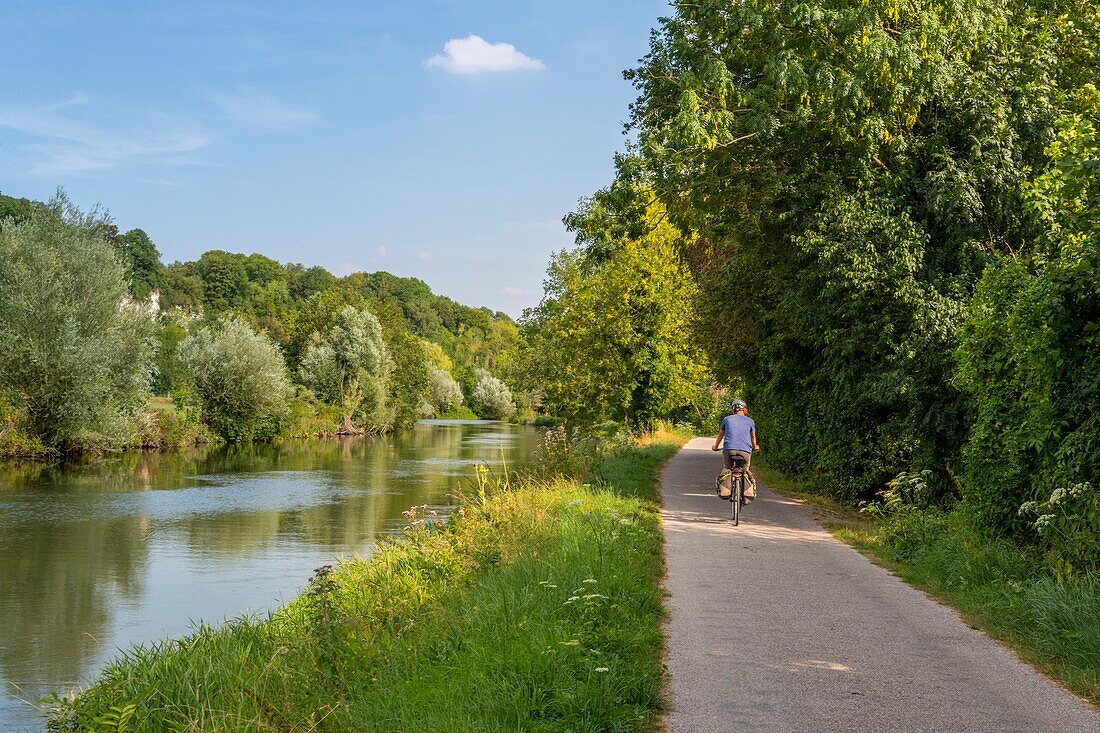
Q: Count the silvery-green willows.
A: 5